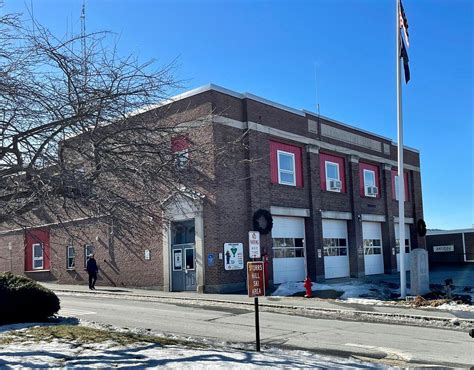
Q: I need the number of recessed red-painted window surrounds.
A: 6